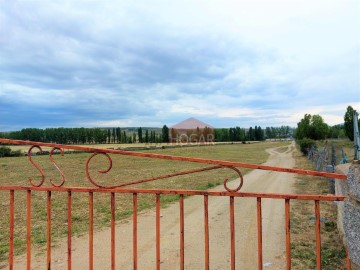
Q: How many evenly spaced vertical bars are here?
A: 14